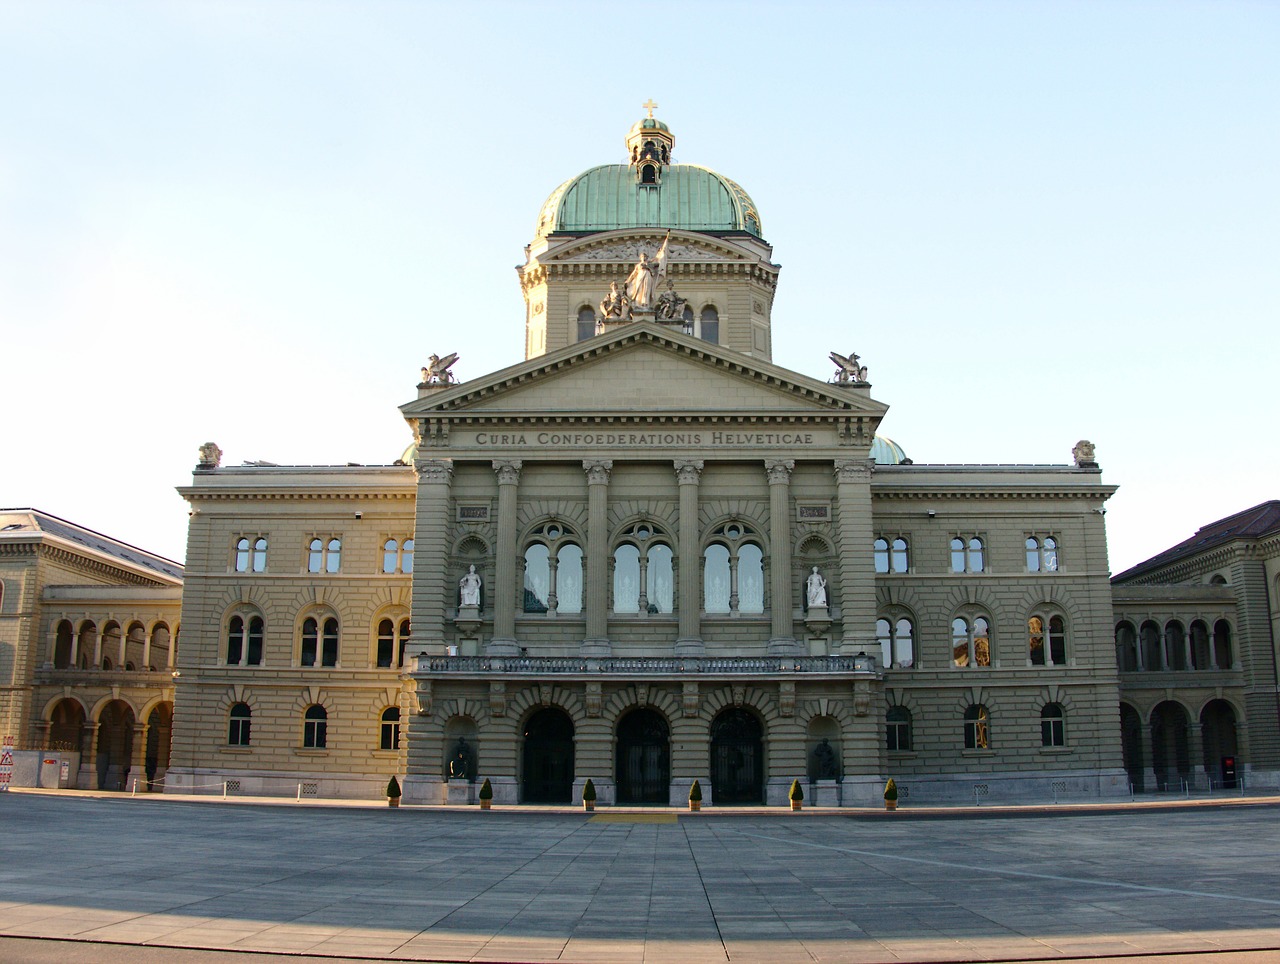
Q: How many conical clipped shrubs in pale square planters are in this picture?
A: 6